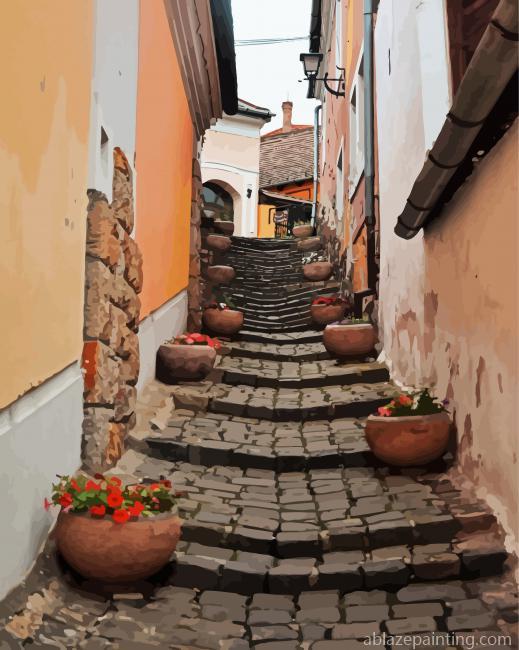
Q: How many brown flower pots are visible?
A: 12